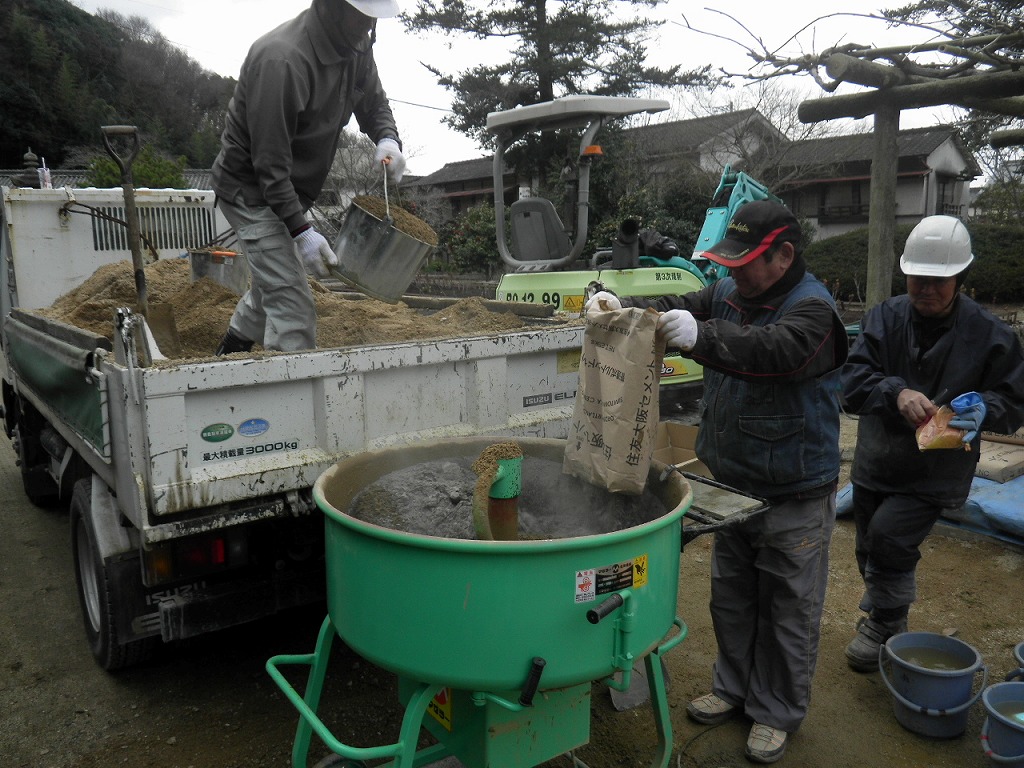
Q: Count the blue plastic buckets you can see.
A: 3